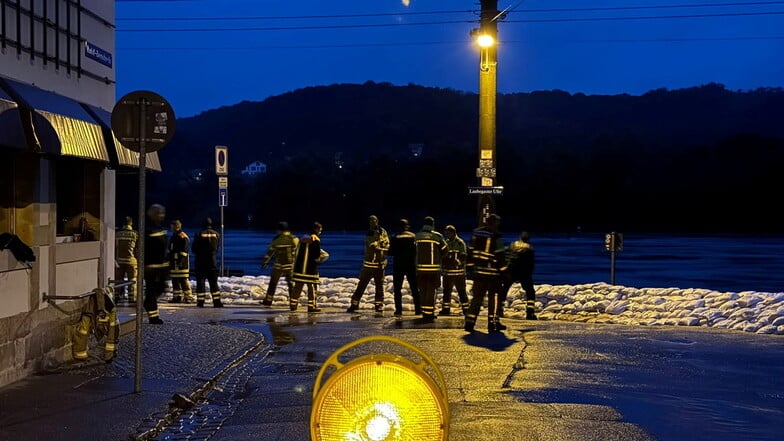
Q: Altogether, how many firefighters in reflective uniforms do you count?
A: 12